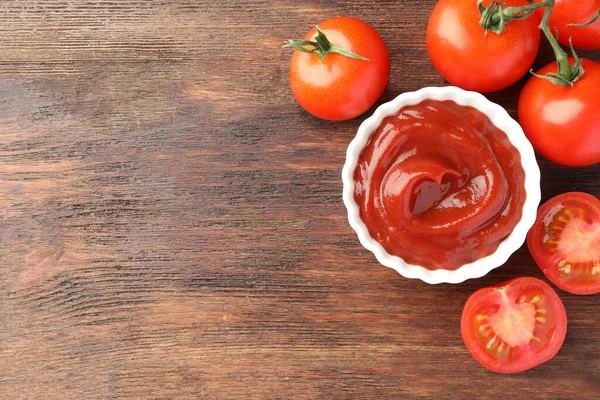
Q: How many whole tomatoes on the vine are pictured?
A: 3